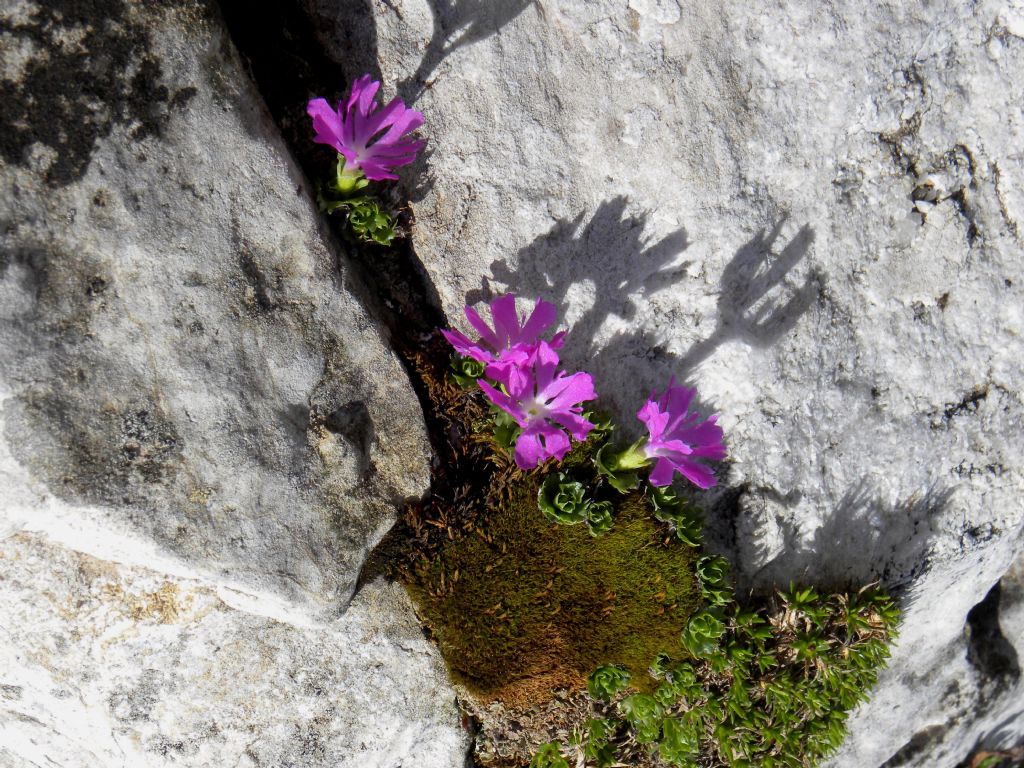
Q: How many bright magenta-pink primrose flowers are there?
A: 4